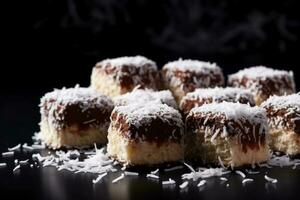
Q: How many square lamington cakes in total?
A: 9